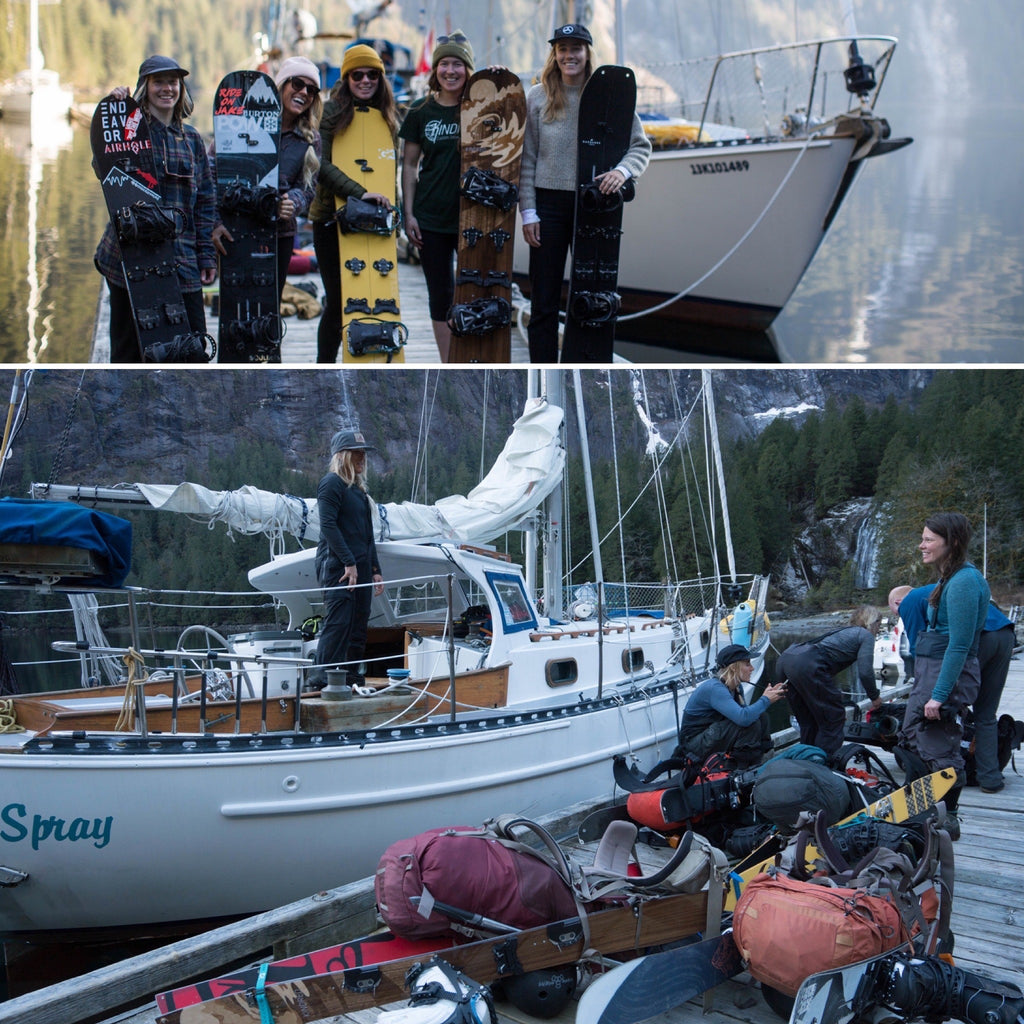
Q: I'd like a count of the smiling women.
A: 6